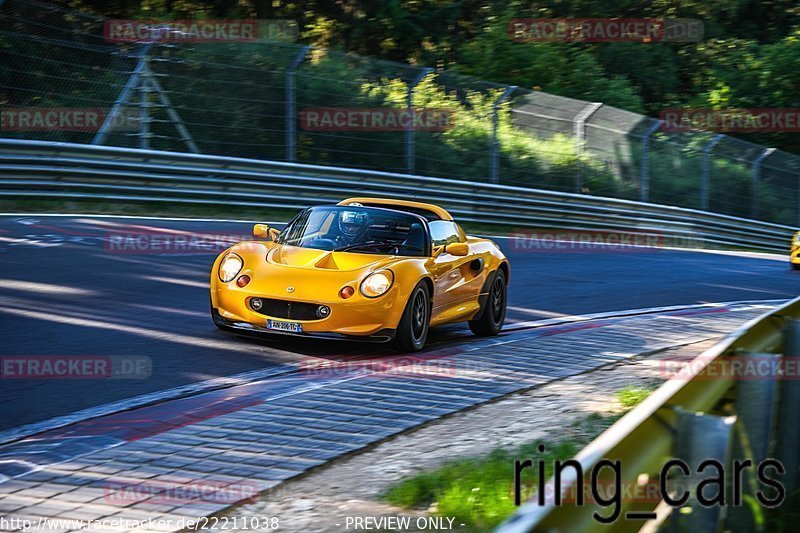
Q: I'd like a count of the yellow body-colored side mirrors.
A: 2